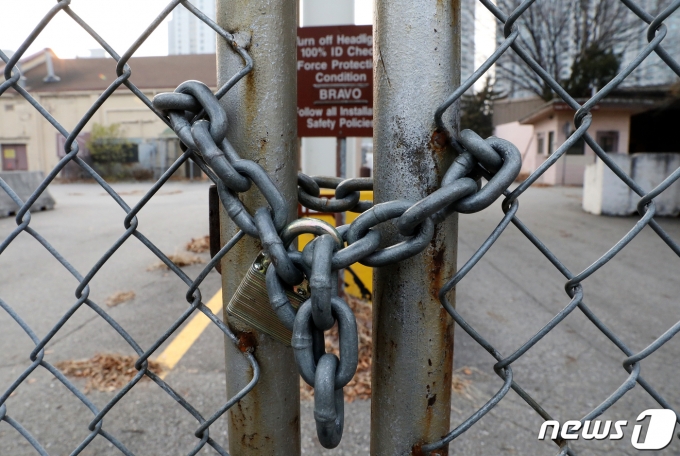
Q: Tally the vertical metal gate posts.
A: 2